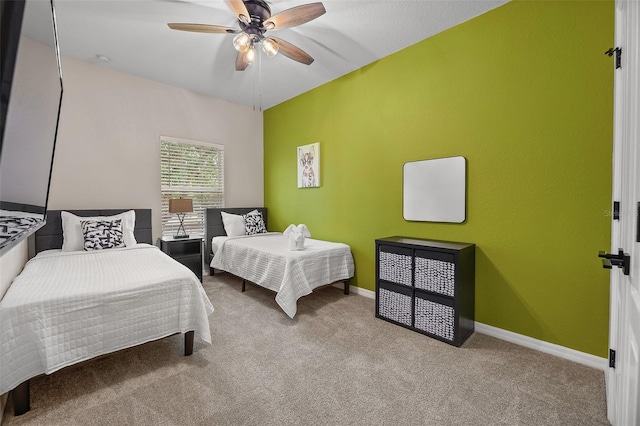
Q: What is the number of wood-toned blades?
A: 5